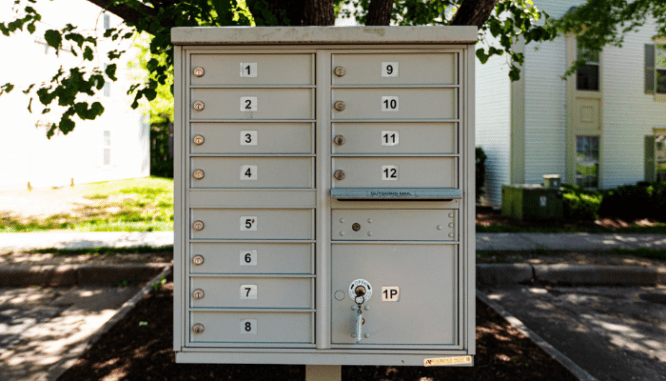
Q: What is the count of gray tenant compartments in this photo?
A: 12